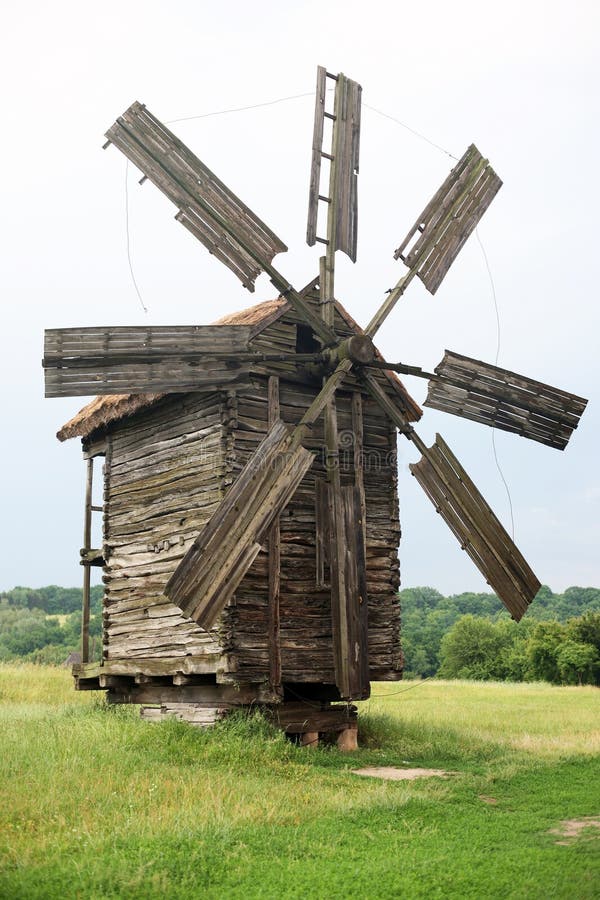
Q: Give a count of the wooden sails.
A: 8